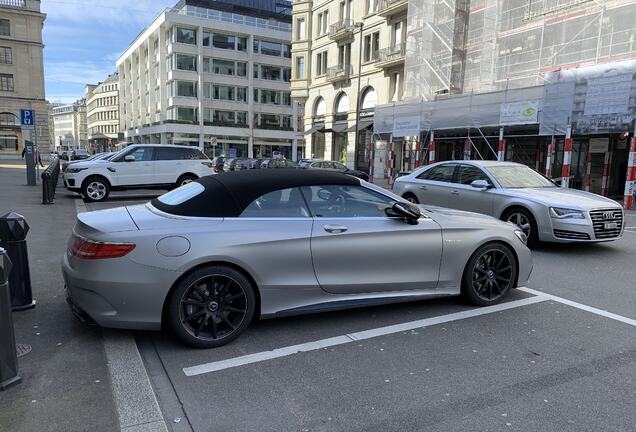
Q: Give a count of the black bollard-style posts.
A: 2